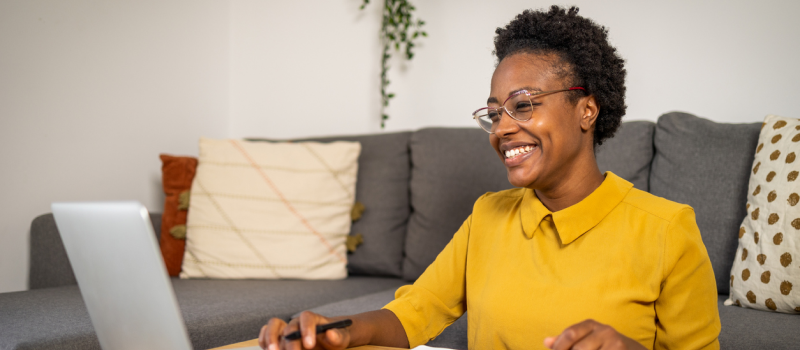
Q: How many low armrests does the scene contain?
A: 1